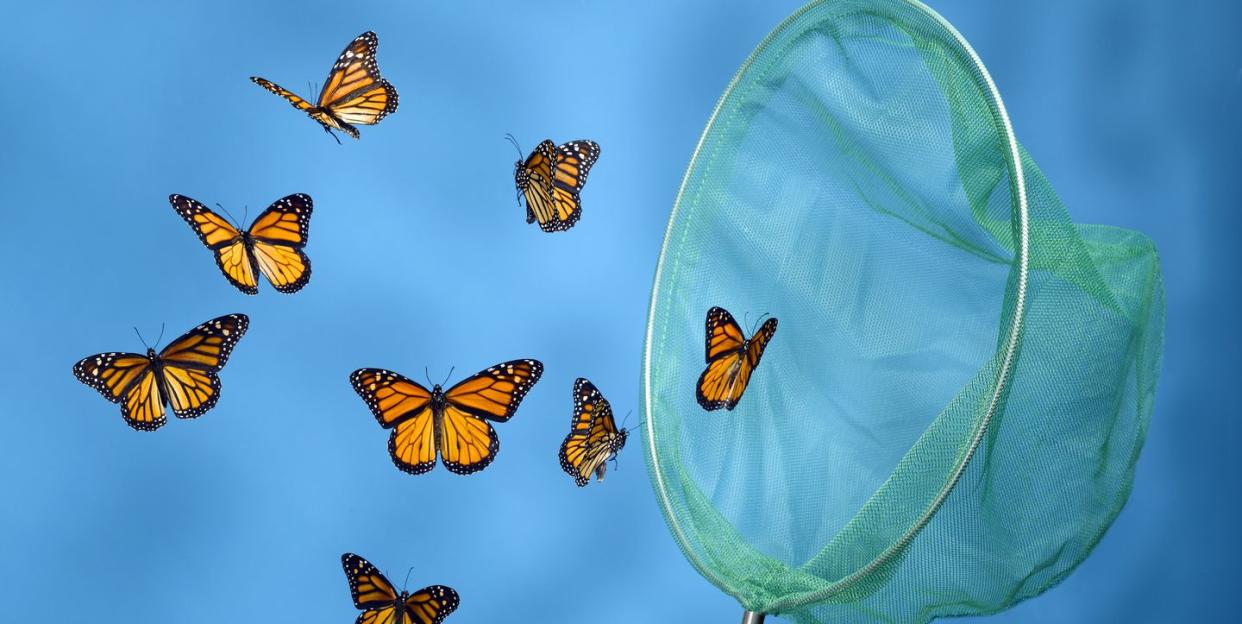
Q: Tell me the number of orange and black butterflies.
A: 8